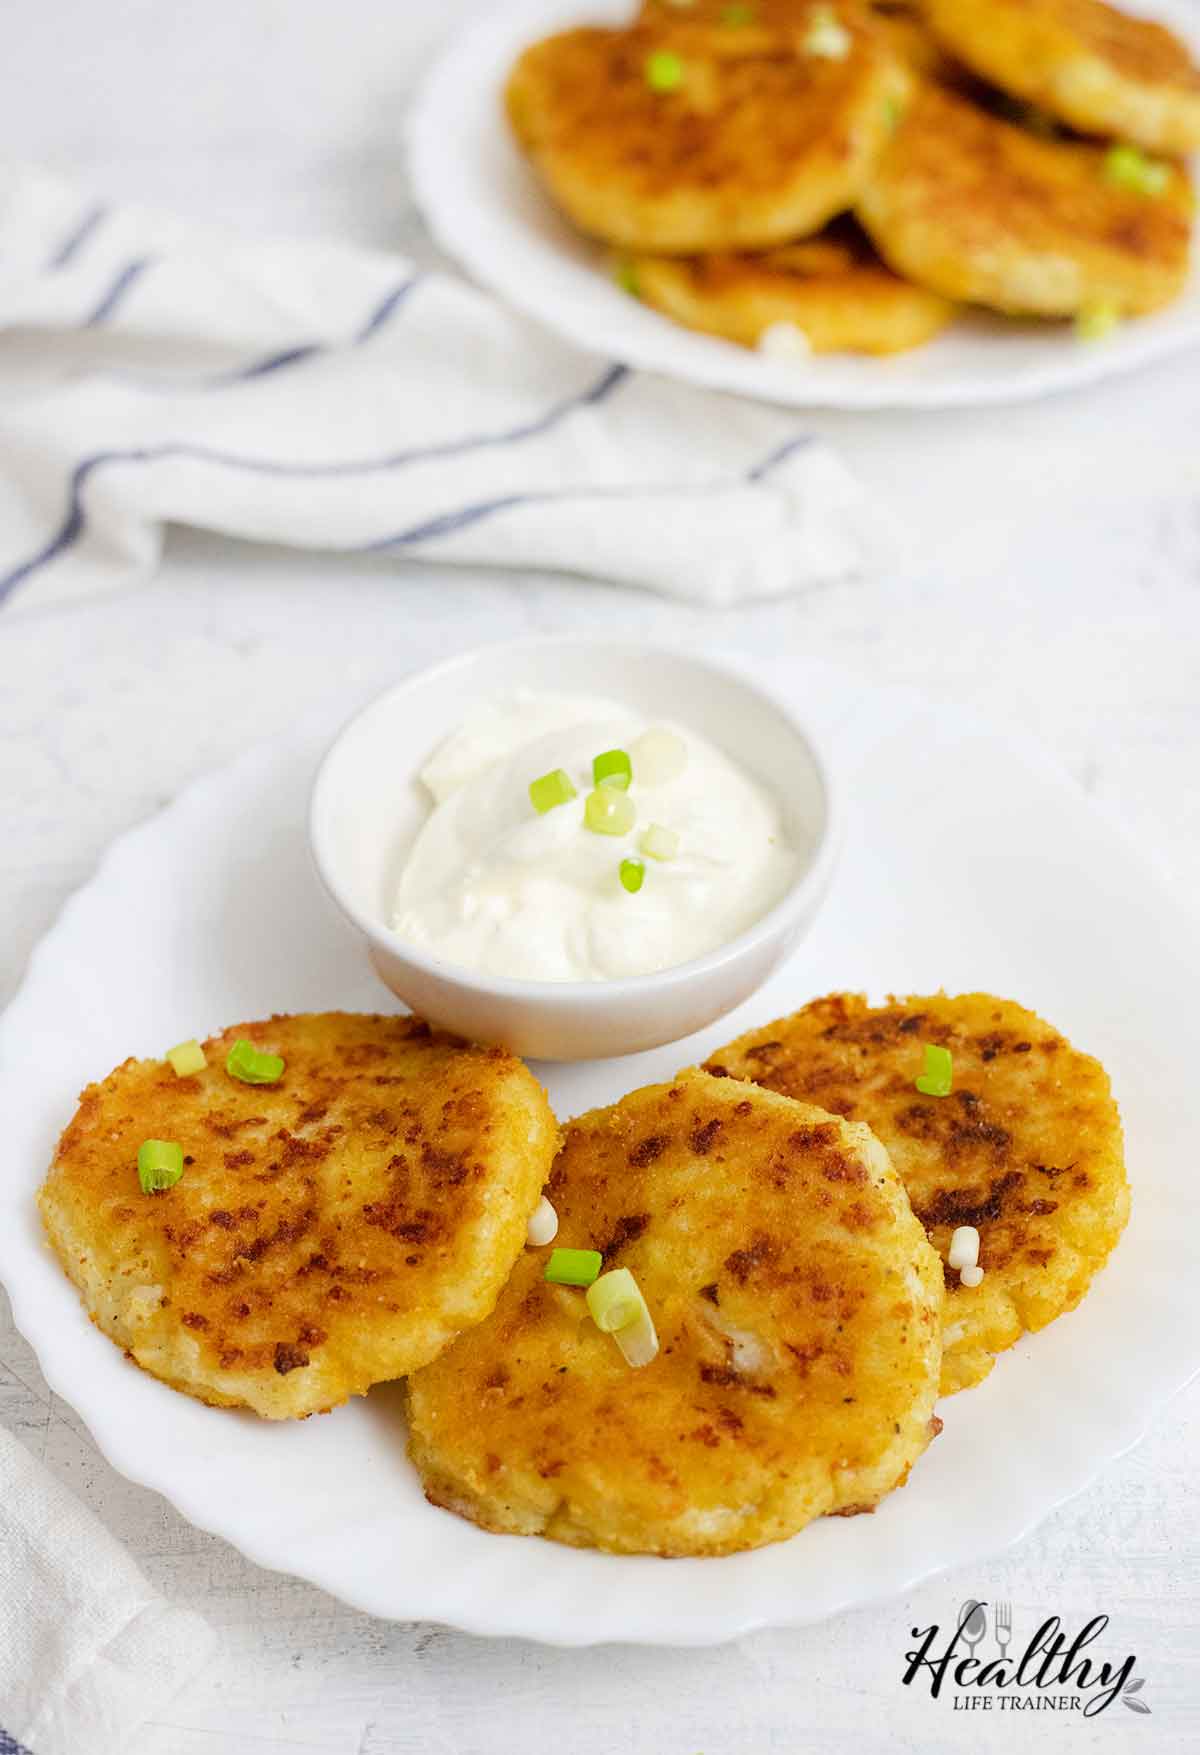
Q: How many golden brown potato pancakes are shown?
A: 8